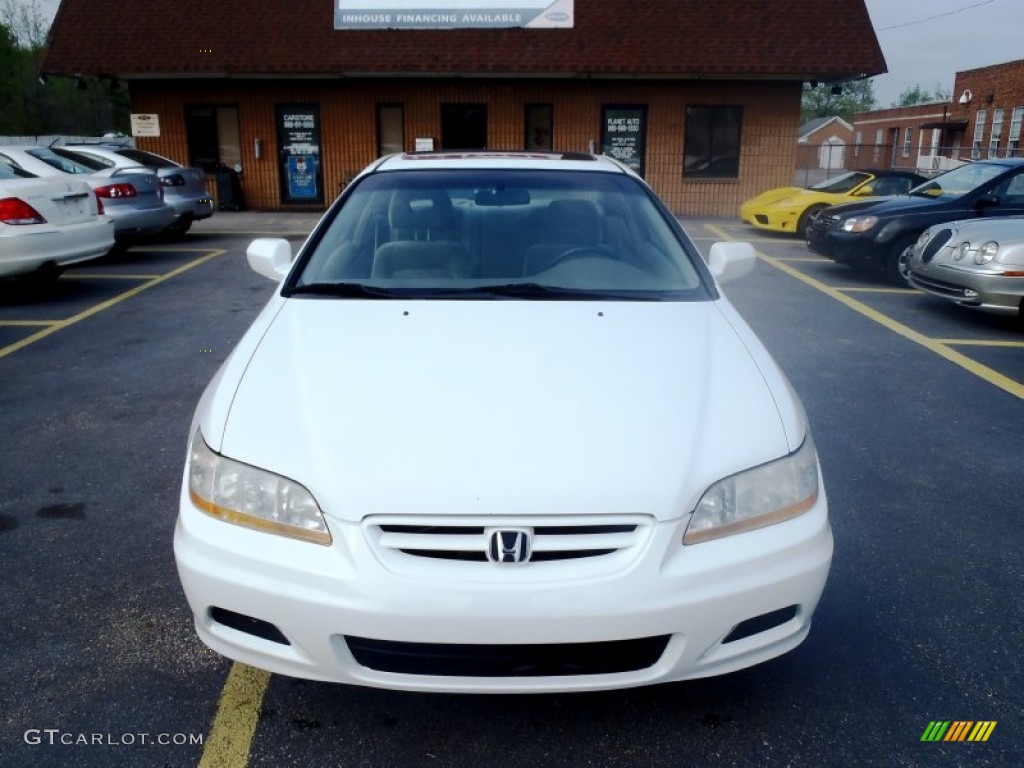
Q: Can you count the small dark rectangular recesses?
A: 2